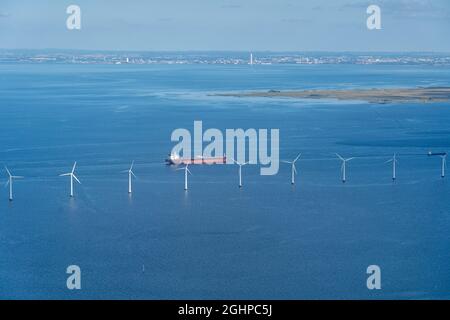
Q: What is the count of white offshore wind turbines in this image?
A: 9